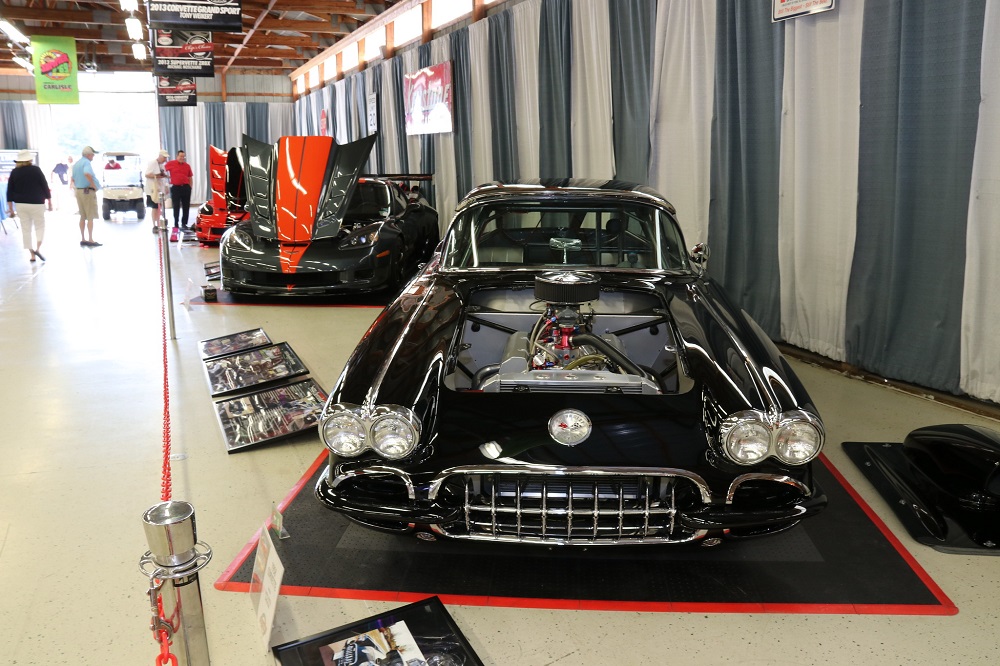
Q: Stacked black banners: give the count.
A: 3